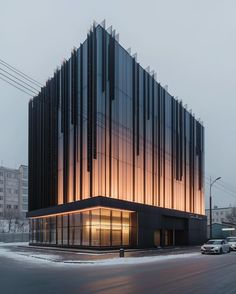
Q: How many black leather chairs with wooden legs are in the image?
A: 0